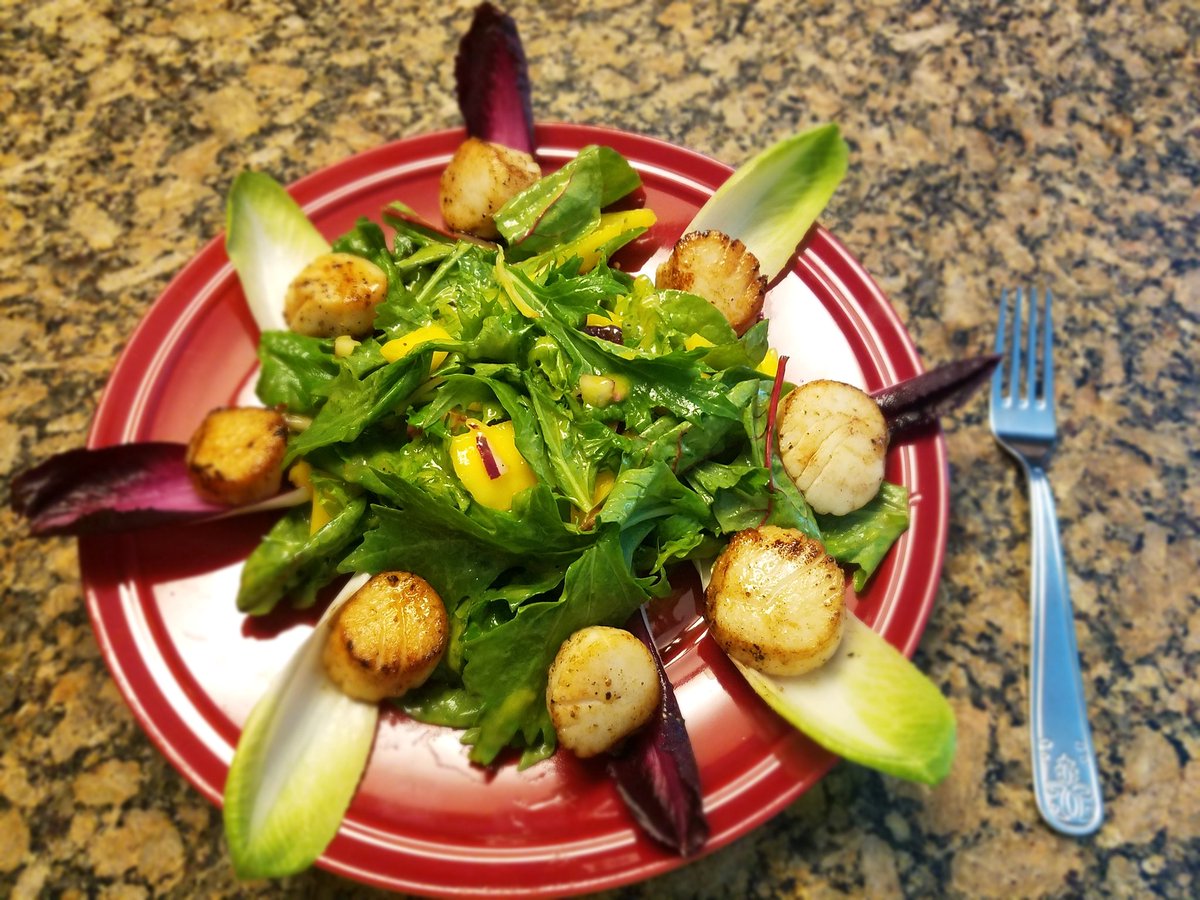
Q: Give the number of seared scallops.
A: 8